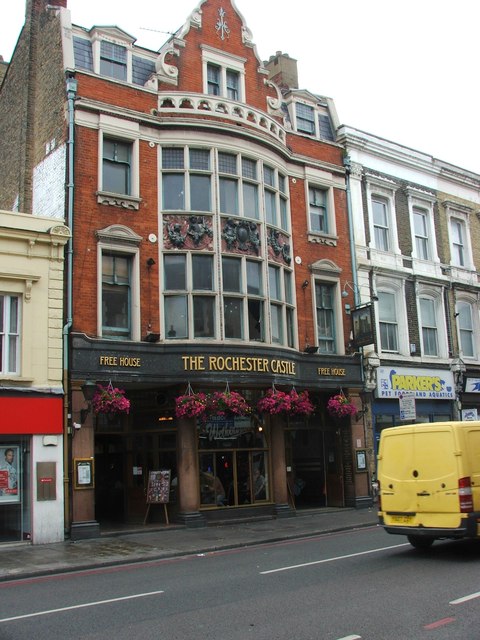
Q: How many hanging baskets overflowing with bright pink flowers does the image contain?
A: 6